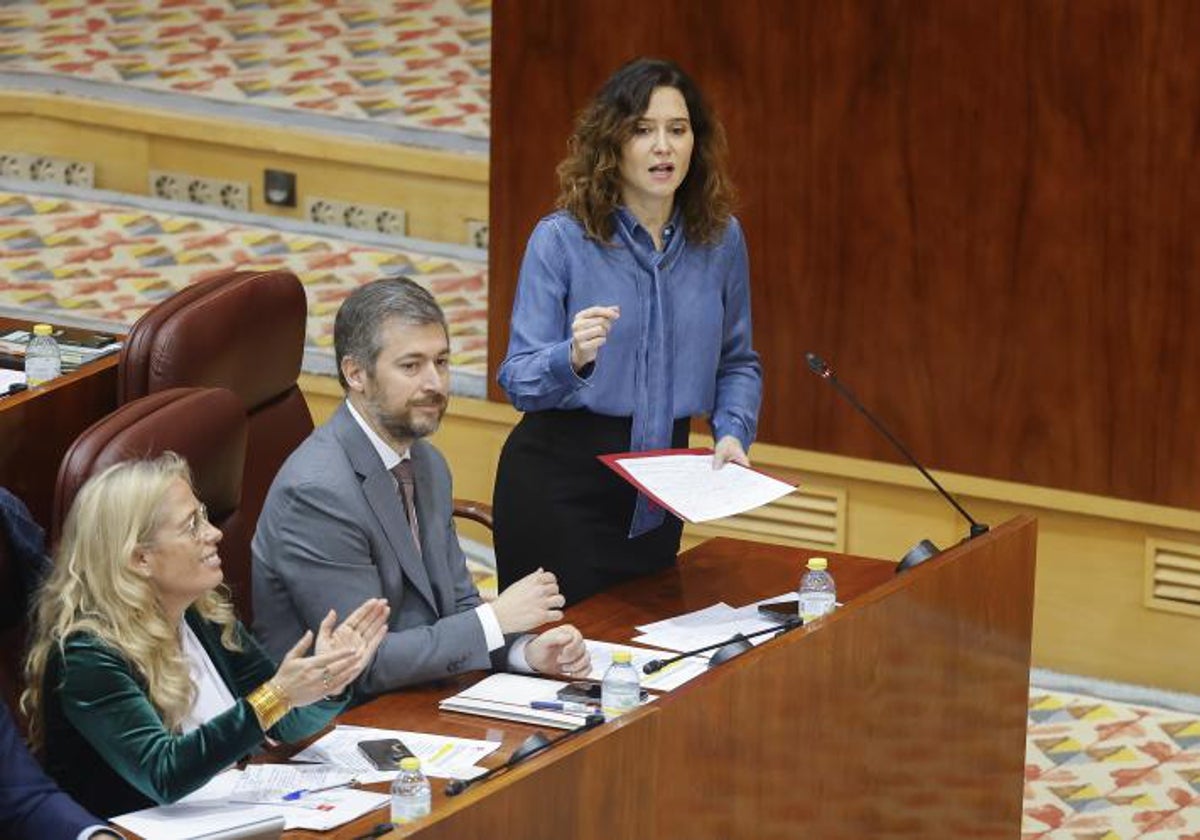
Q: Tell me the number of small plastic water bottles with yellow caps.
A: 4